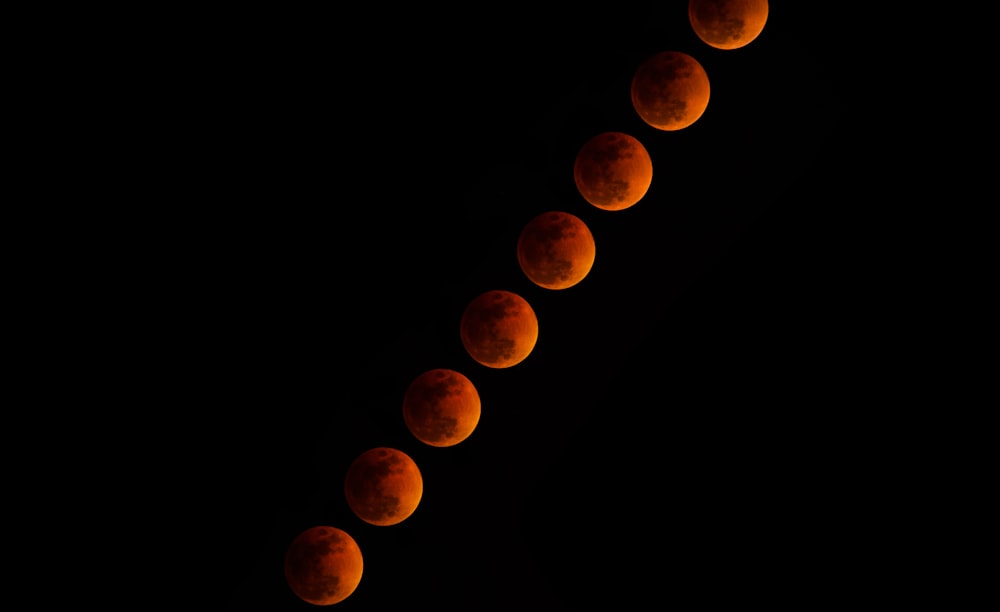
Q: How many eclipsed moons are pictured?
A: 8